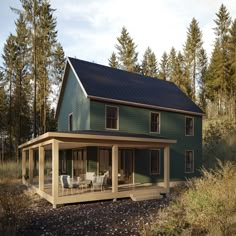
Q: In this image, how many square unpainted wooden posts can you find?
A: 6